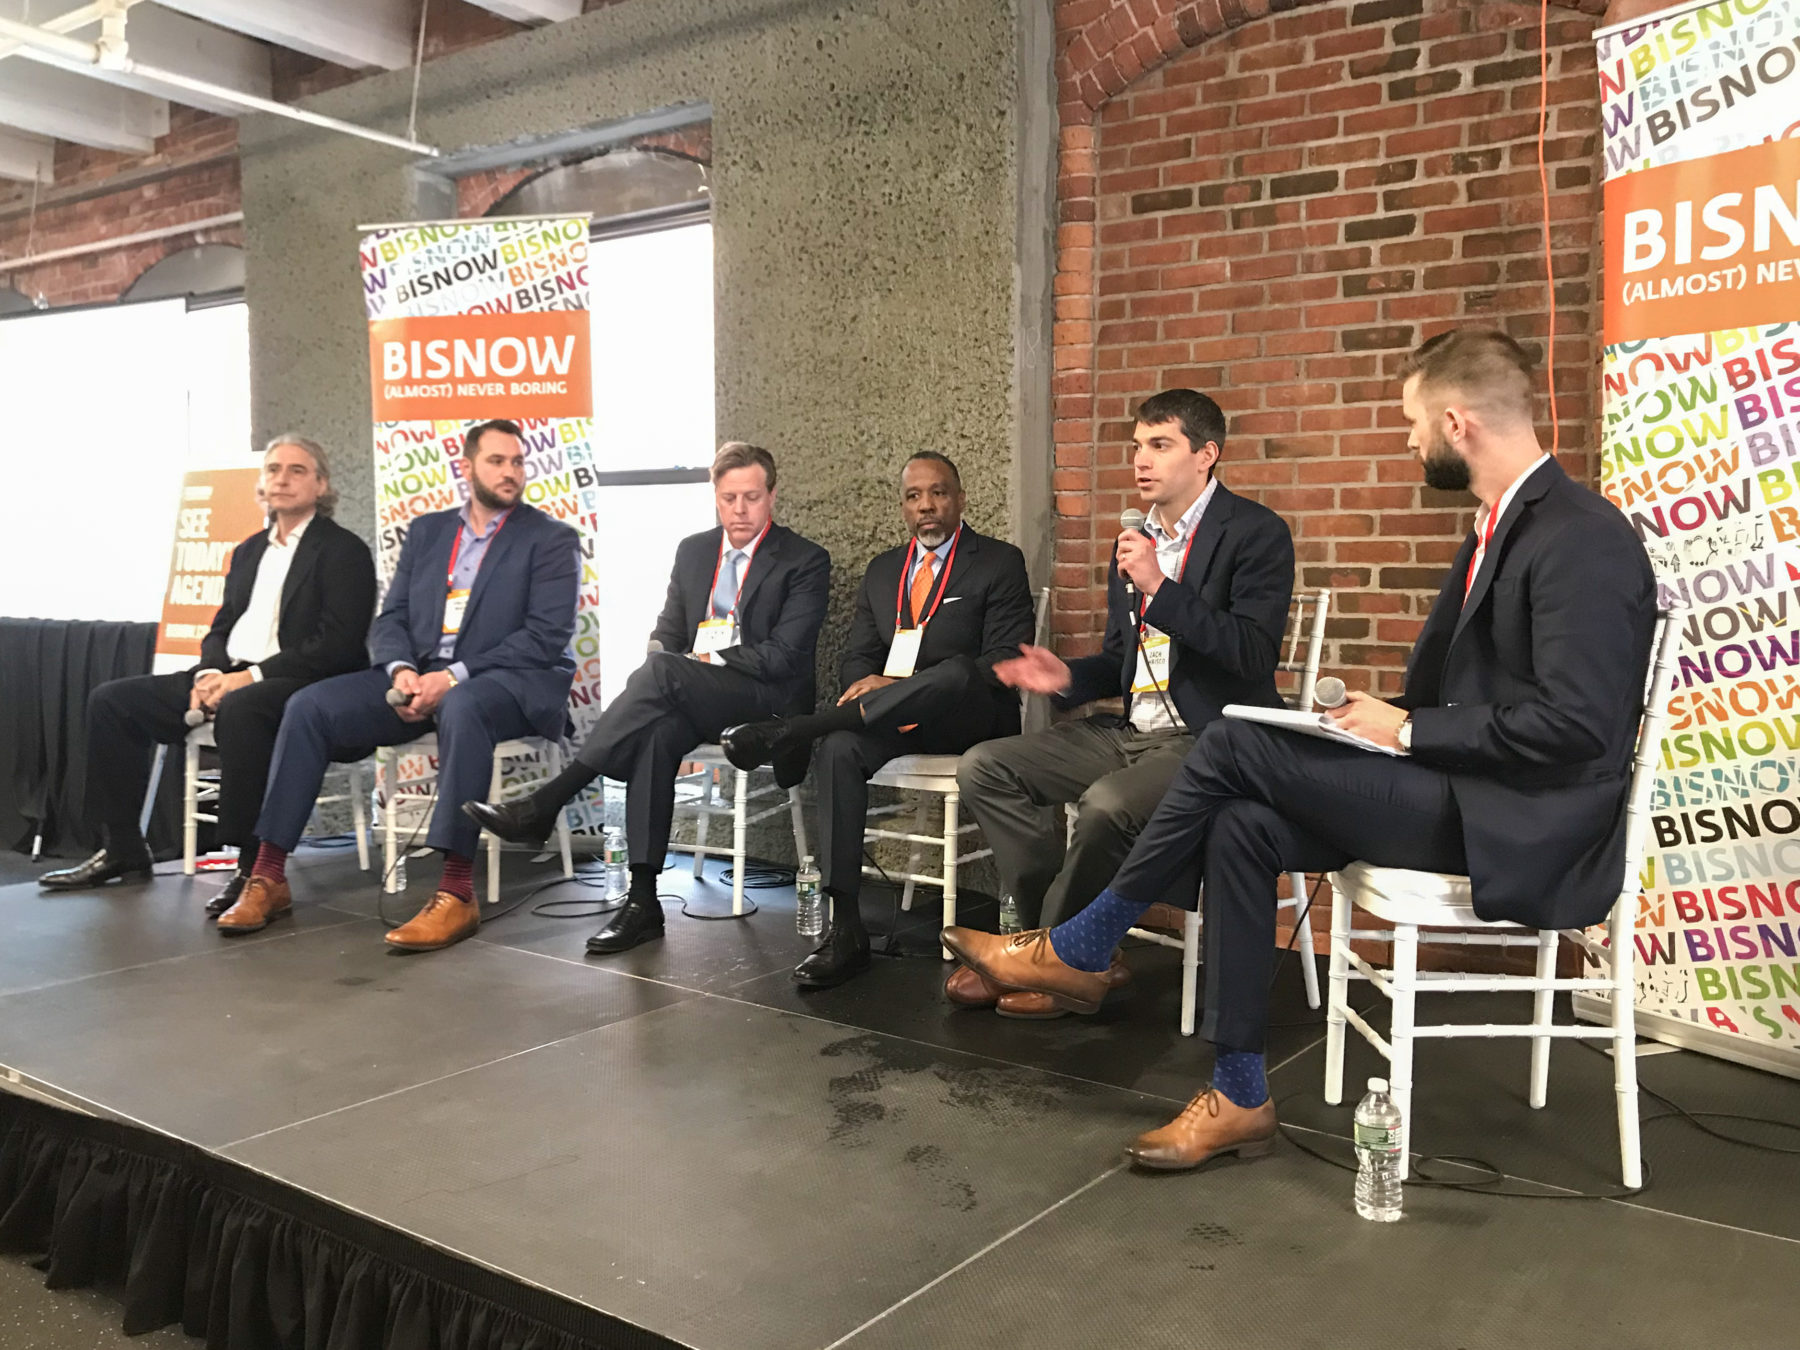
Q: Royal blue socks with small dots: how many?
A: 2